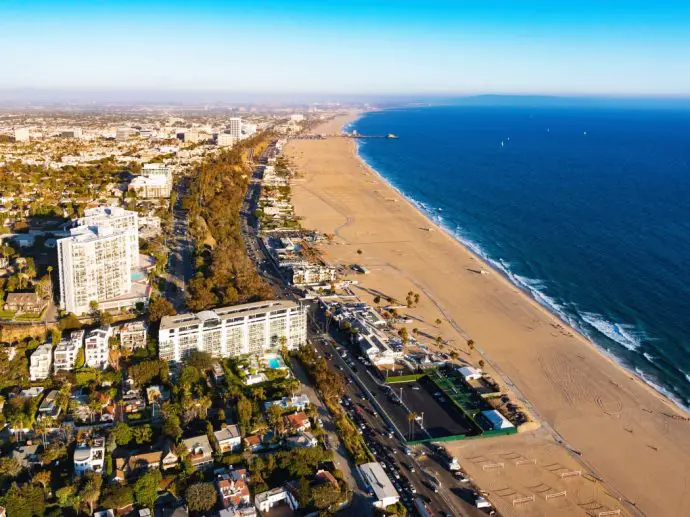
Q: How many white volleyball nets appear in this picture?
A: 6